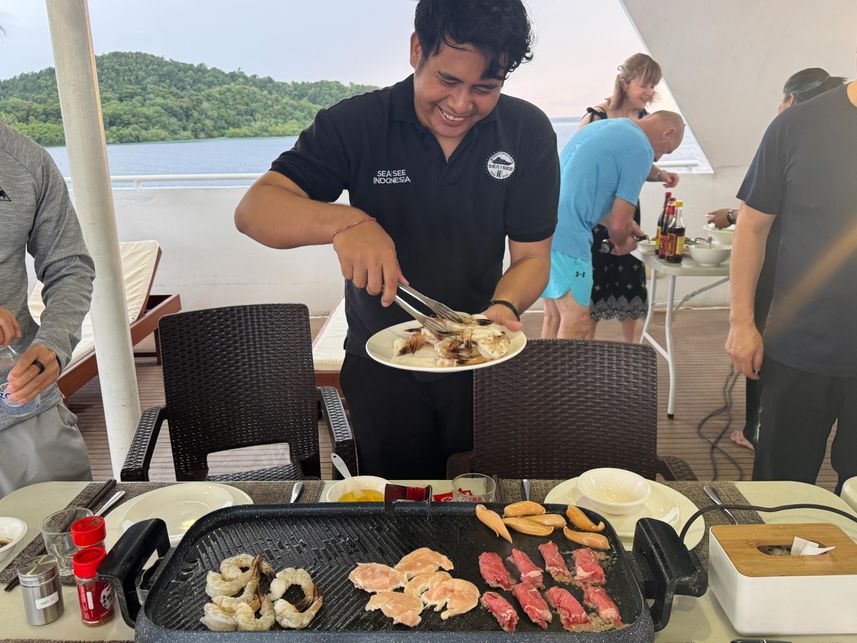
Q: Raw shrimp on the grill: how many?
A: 7